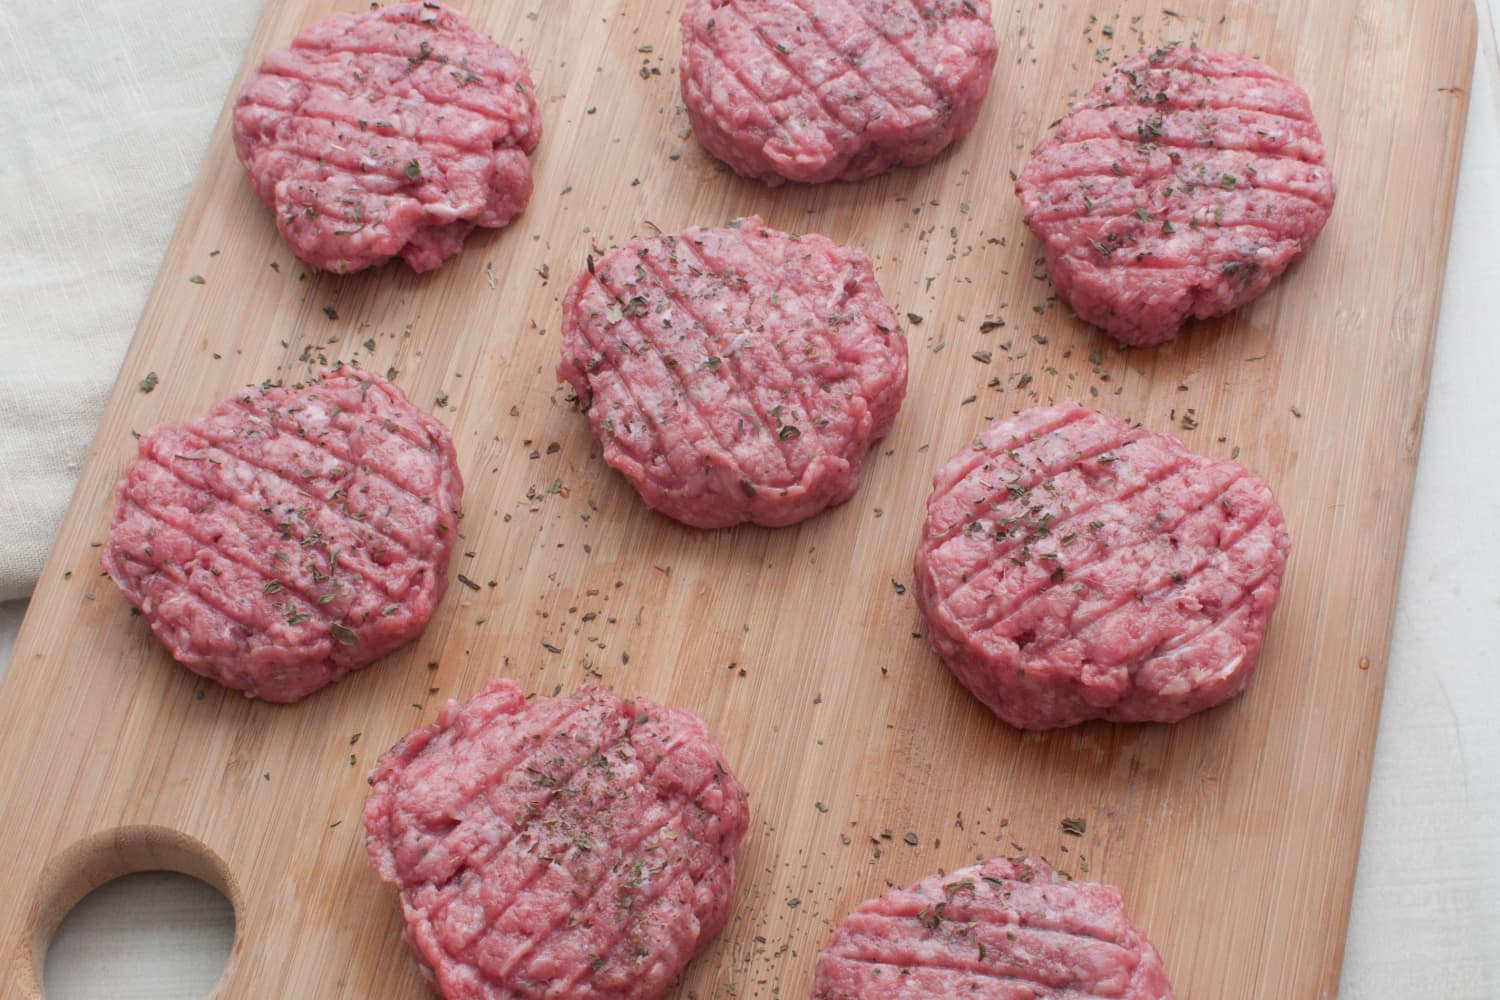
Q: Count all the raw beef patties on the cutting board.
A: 8